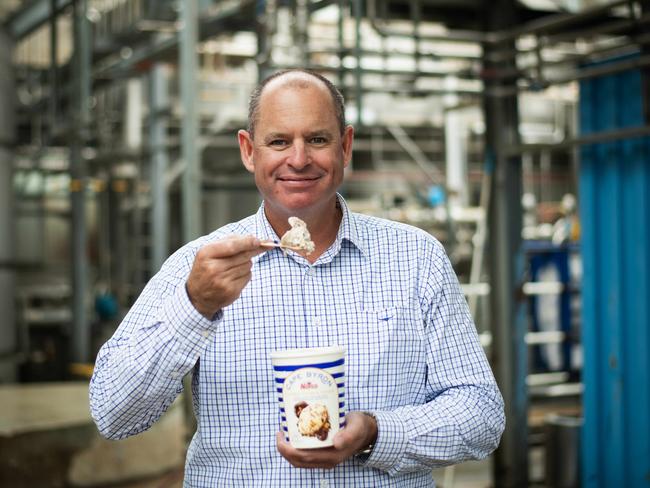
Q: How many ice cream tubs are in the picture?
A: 1